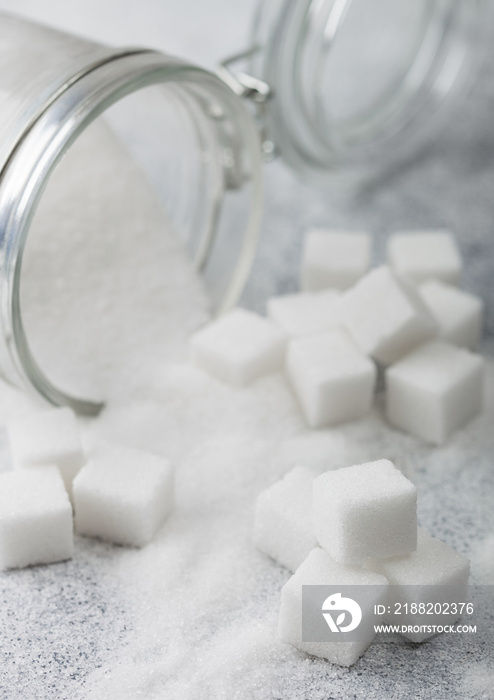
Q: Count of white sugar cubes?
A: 15